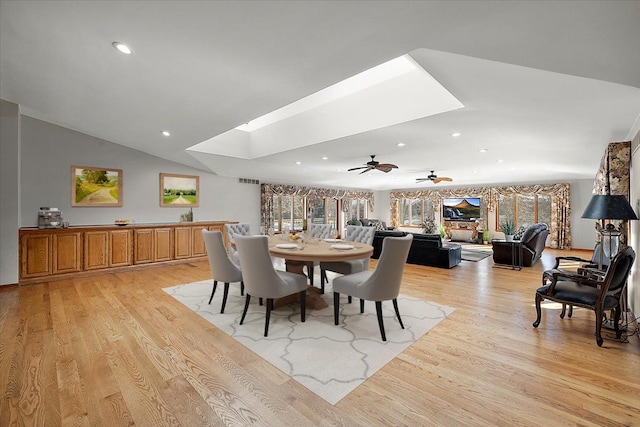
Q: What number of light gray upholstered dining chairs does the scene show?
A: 6